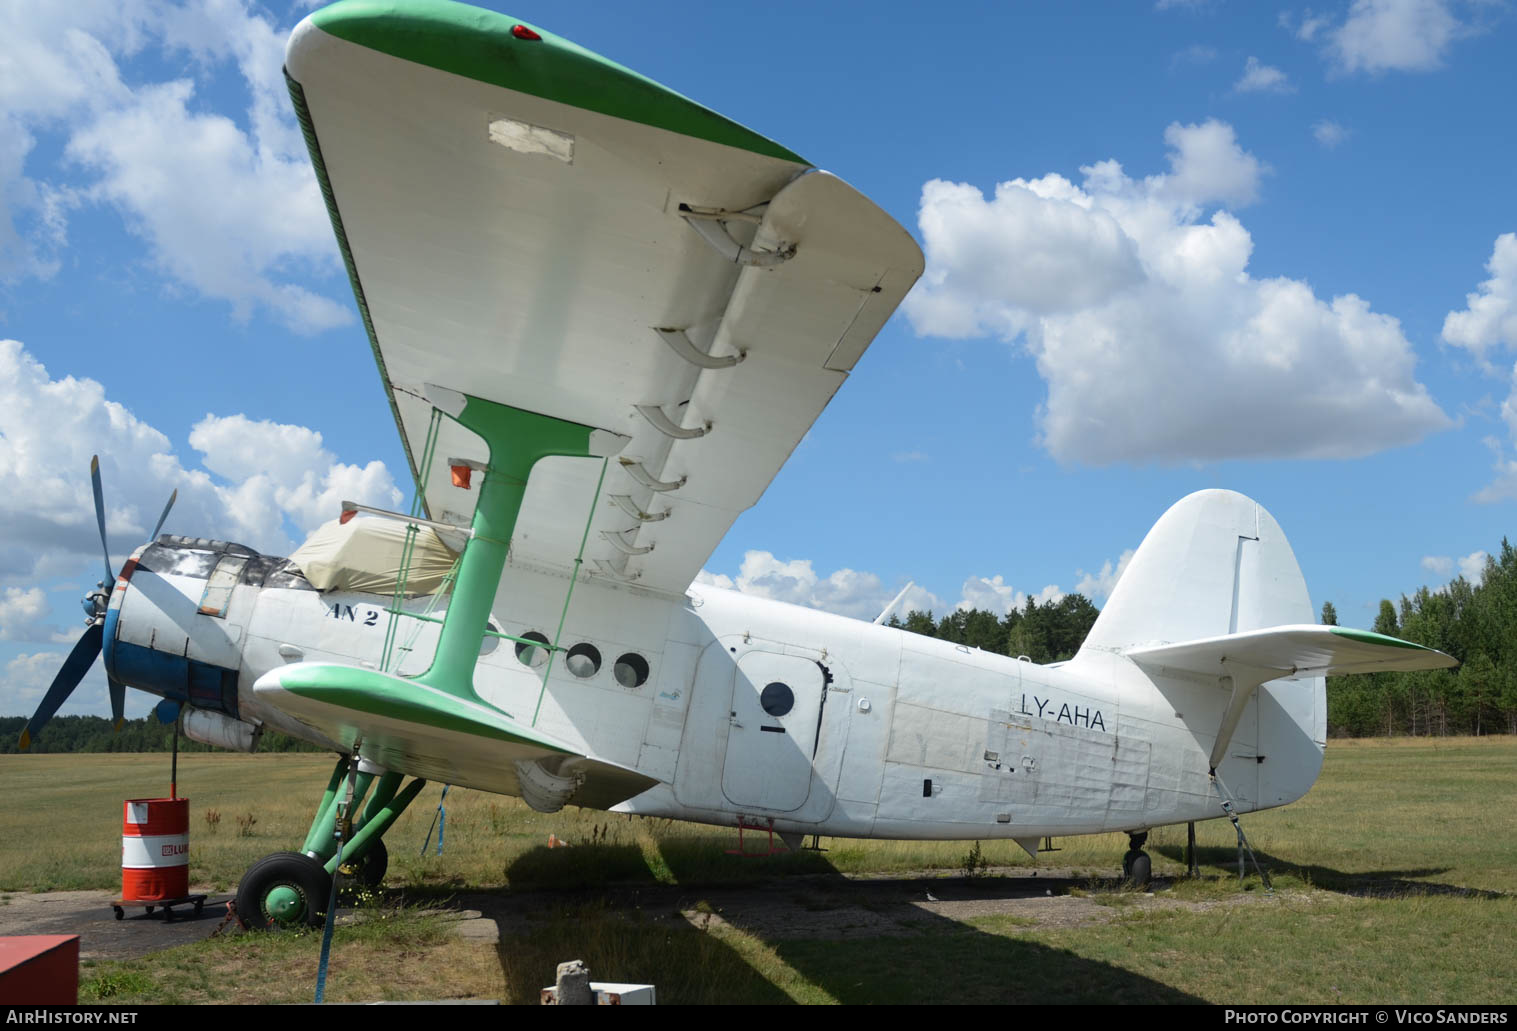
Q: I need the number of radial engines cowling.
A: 1